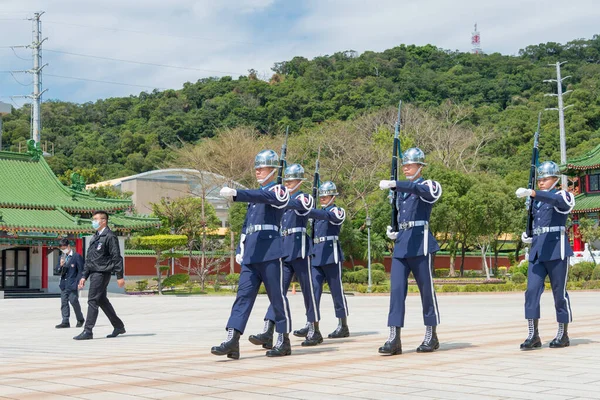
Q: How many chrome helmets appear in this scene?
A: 5